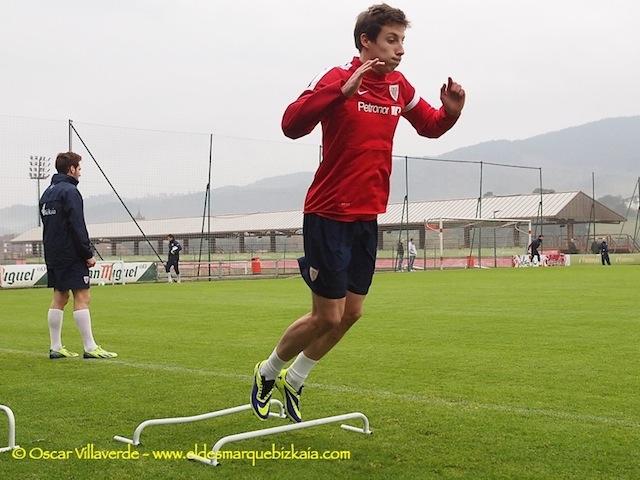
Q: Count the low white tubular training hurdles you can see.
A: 3